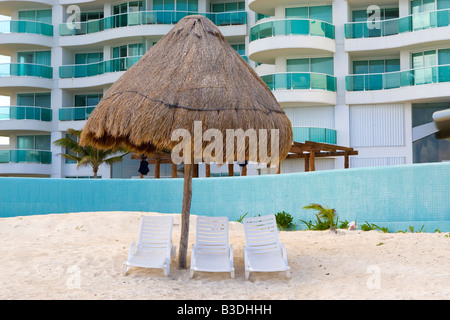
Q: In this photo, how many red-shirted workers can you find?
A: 0